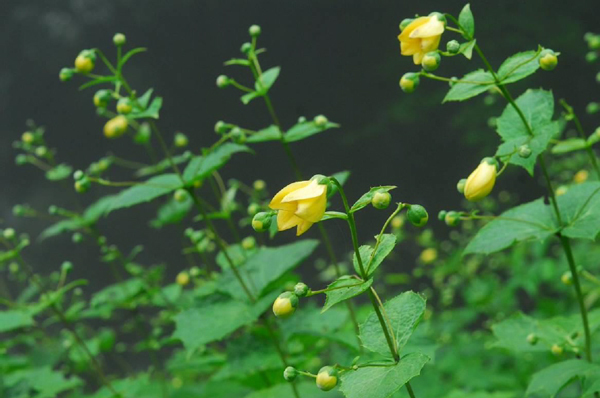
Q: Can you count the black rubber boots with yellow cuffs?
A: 0